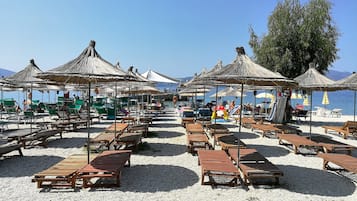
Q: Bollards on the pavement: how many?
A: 0